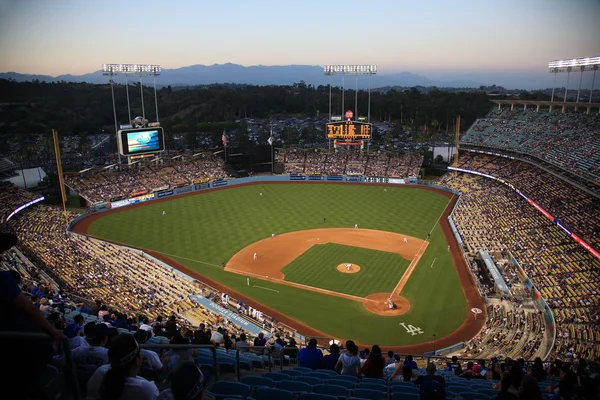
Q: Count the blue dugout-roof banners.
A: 2